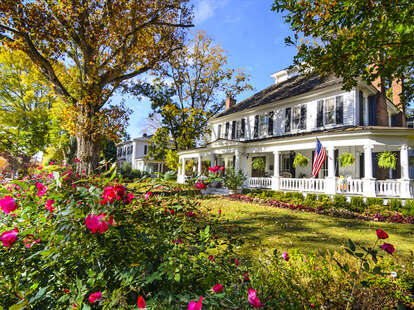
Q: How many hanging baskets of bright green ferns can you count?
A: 4